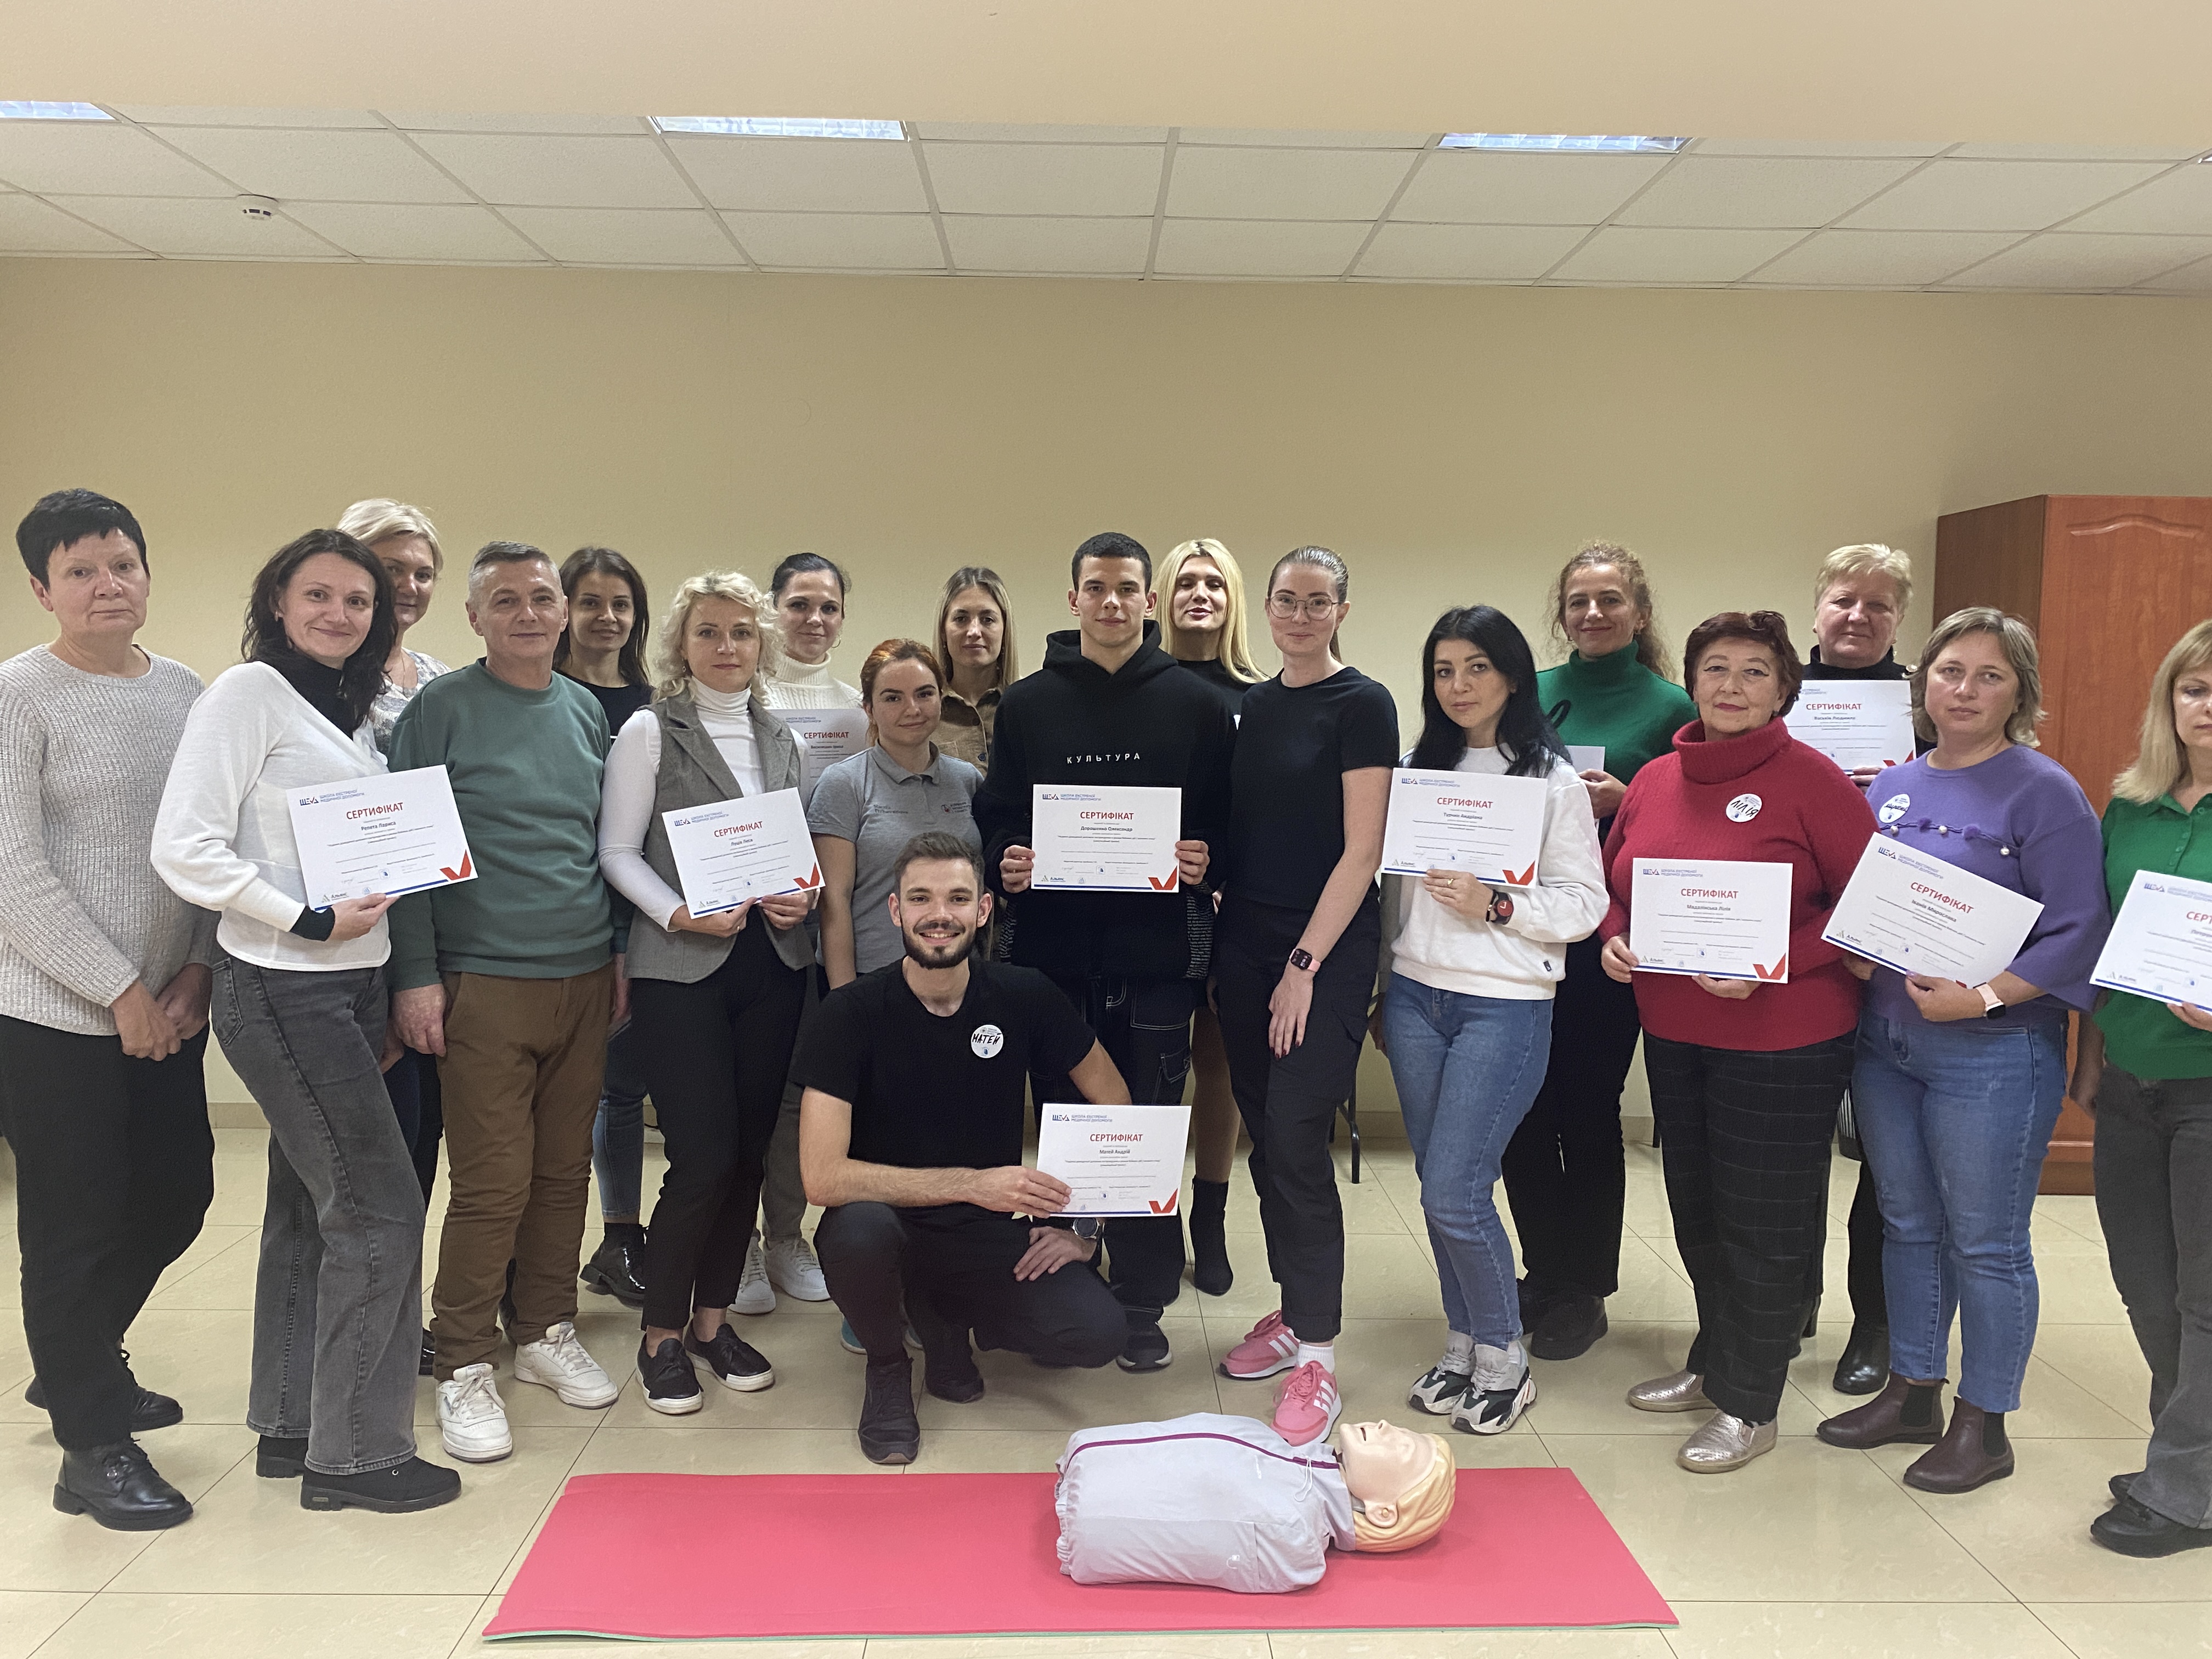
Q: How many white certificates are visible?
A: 11